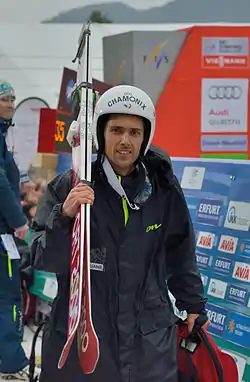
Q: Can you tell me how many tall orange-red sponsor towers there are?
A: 1